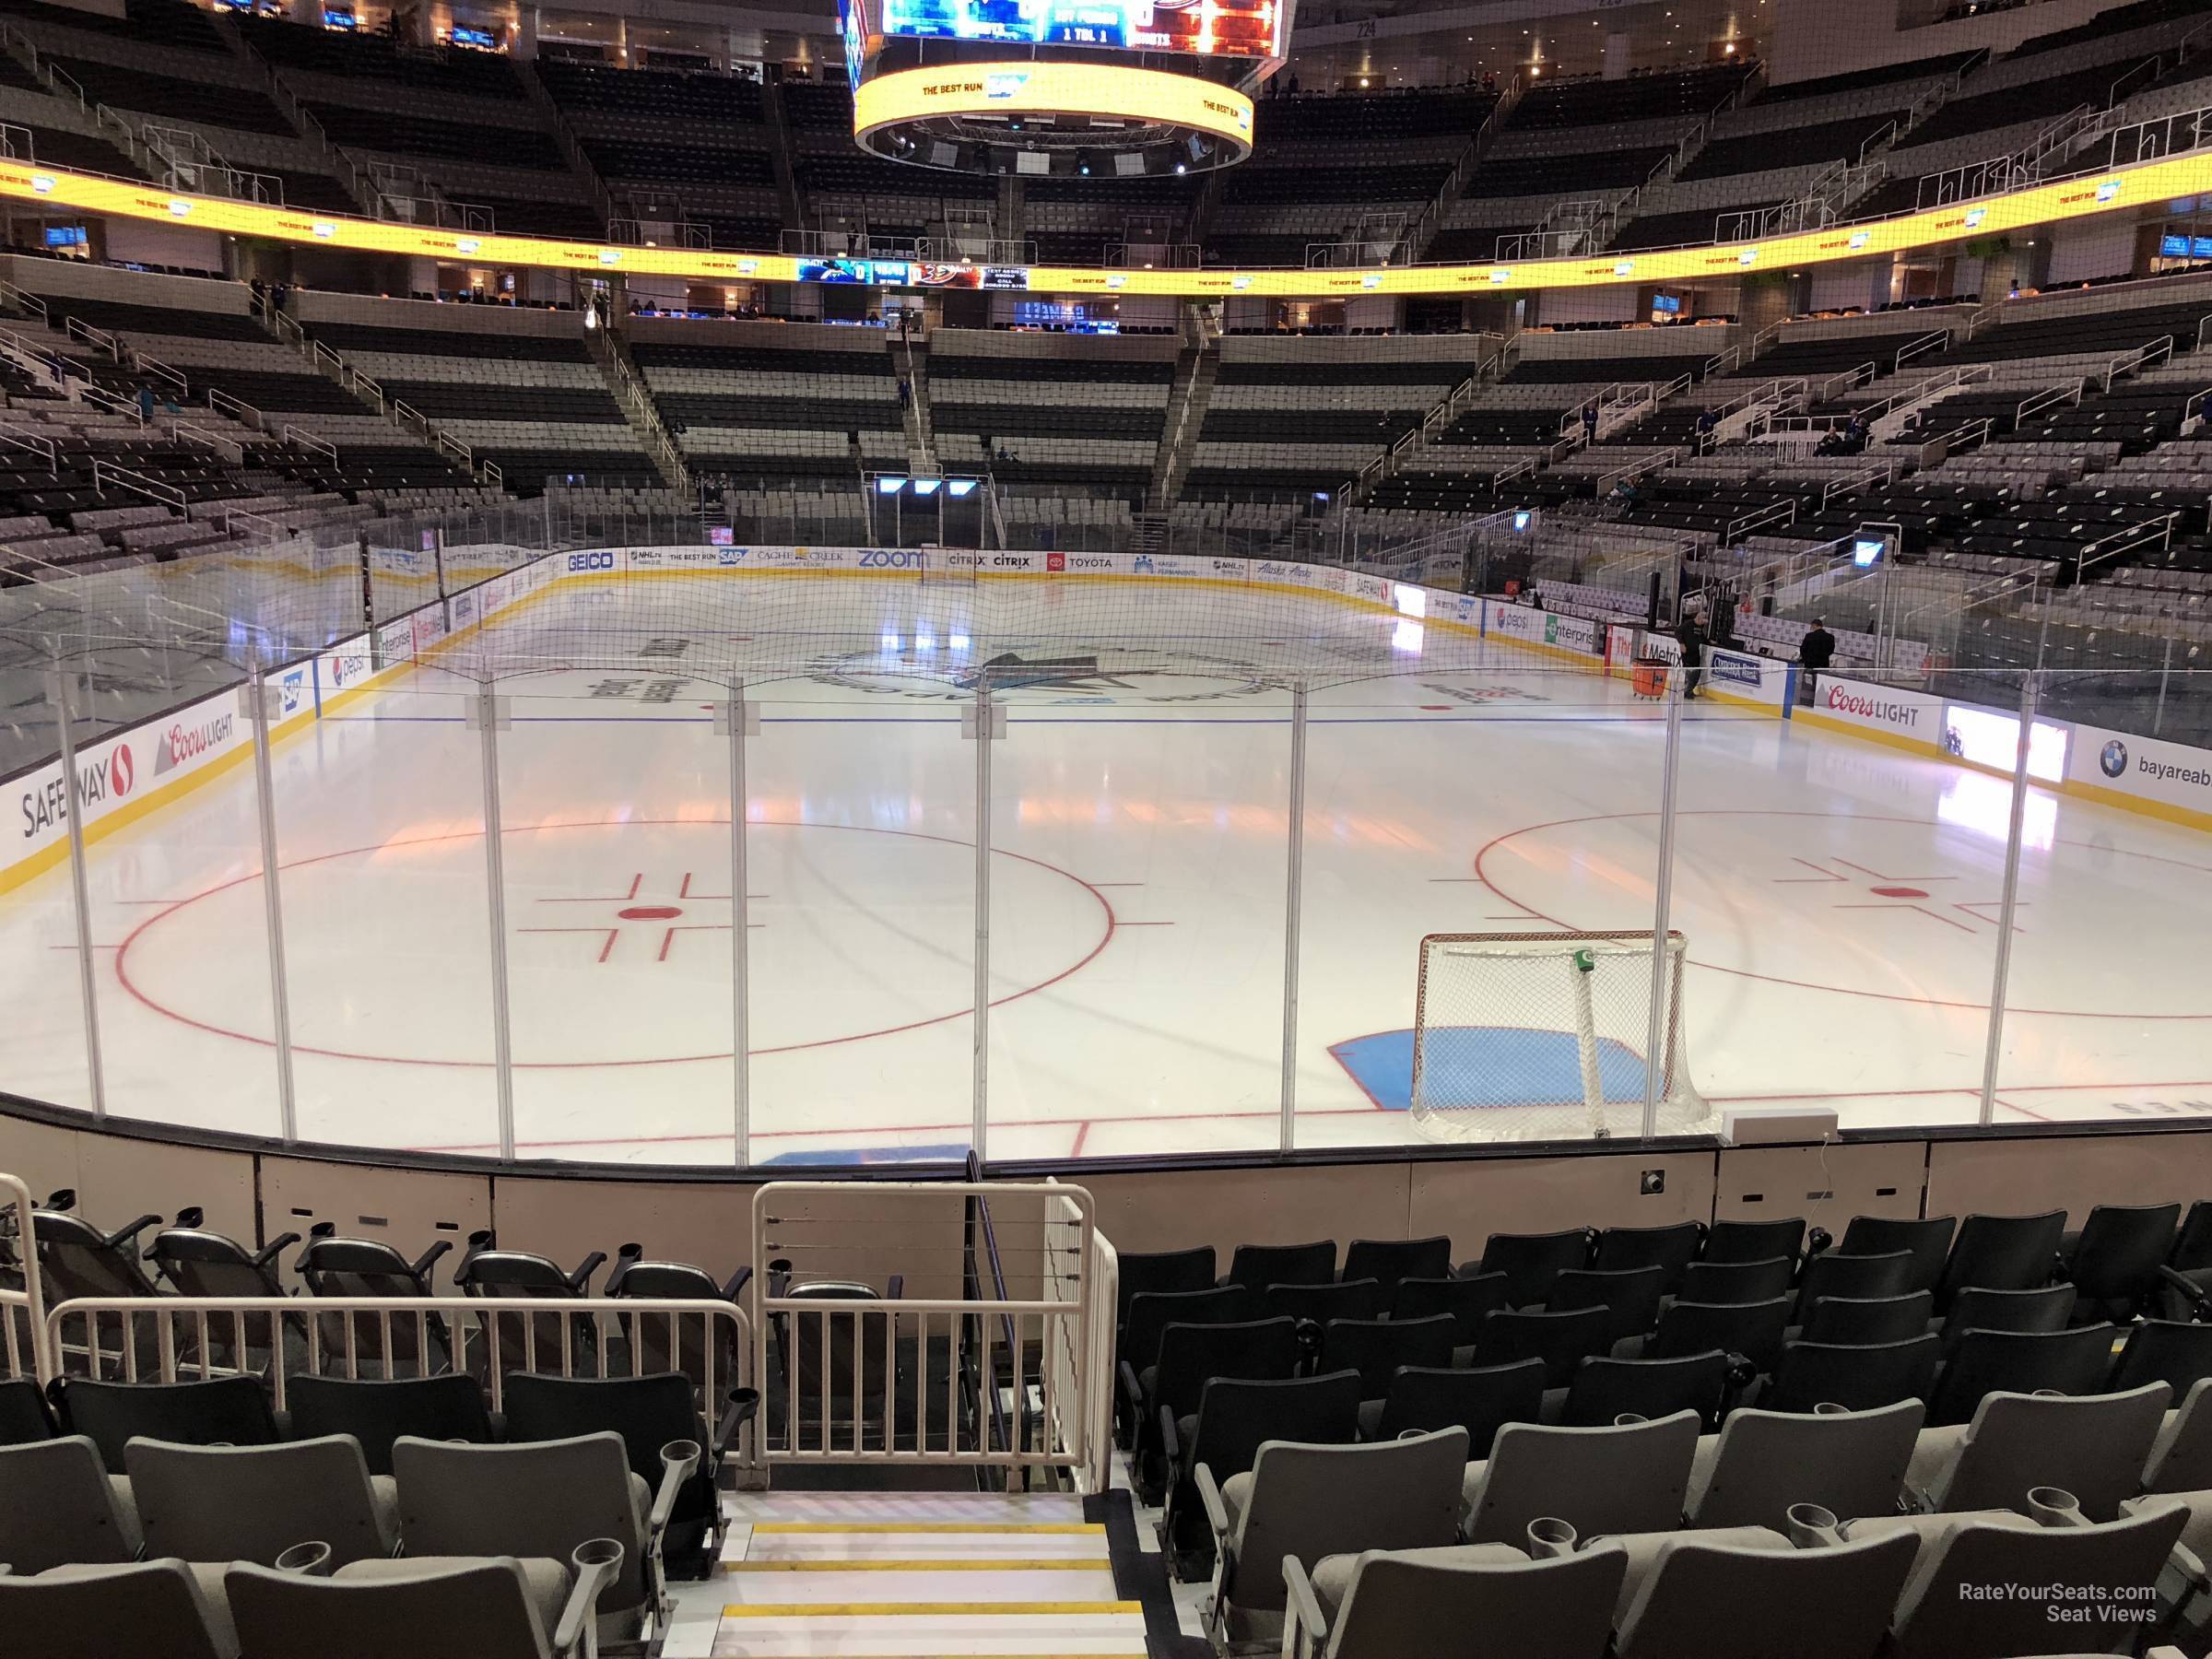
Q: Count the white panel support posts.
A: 8